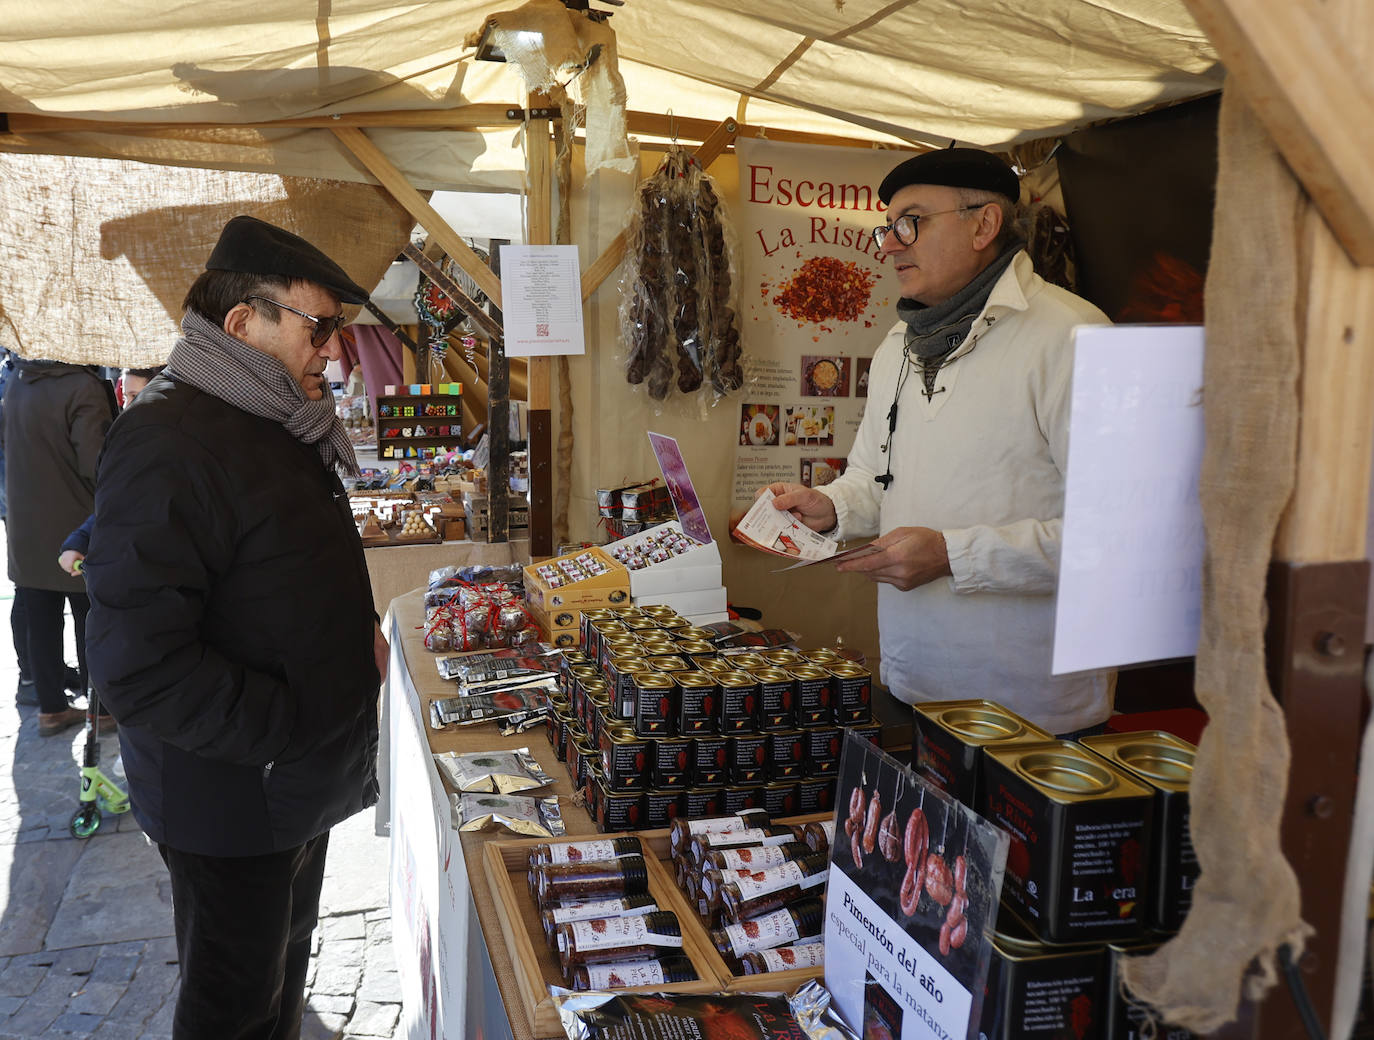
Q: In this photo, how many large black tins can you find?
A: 5